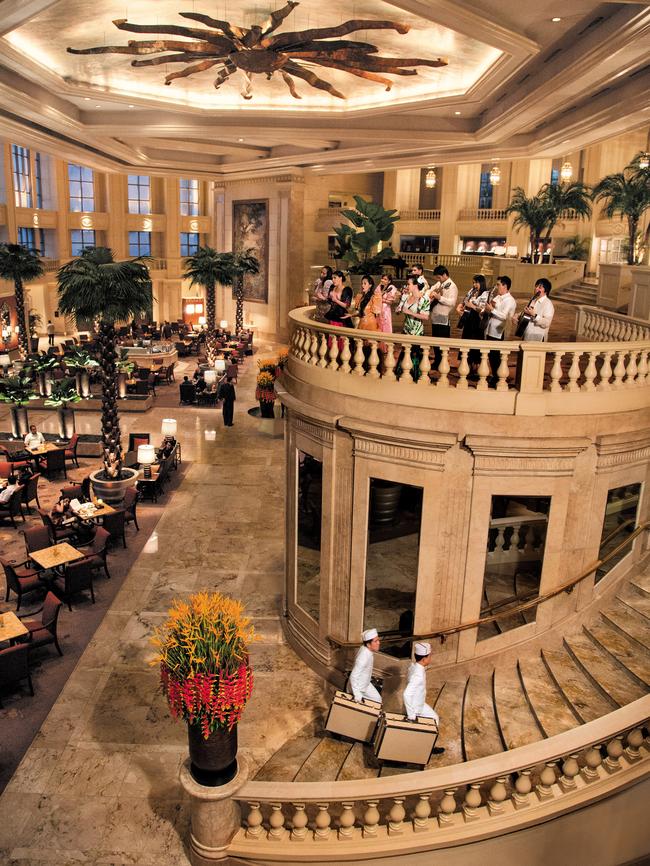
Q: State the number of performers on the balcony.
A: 10